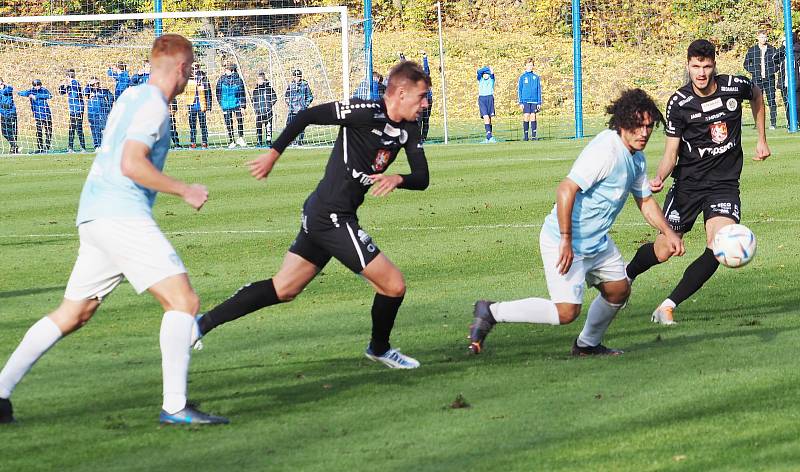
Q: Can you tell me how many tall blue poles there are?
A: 4